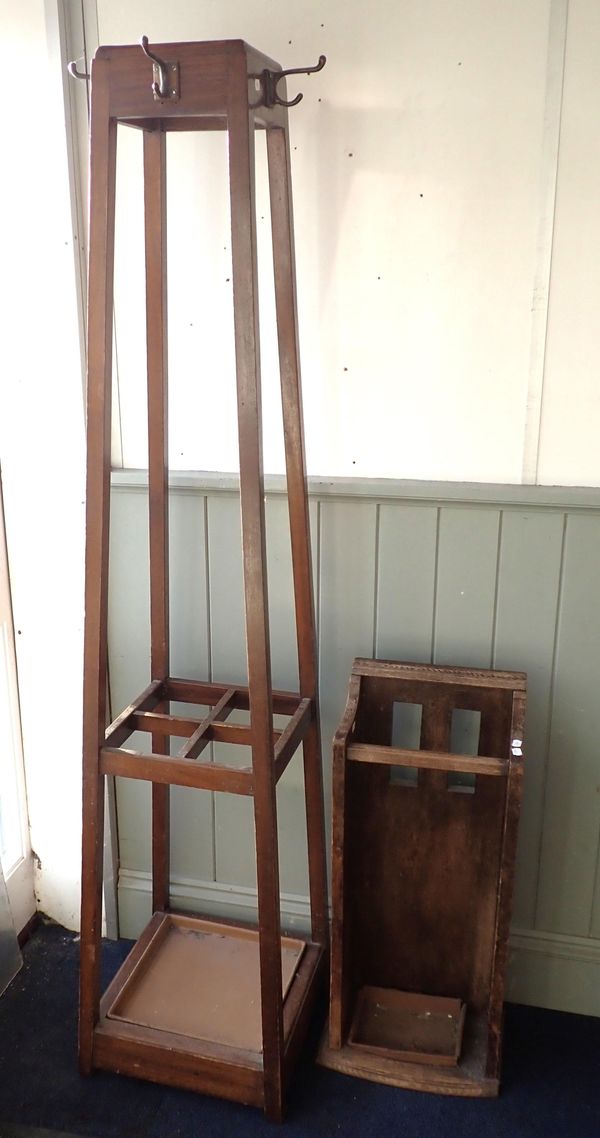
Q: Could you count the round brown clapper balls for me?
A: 0